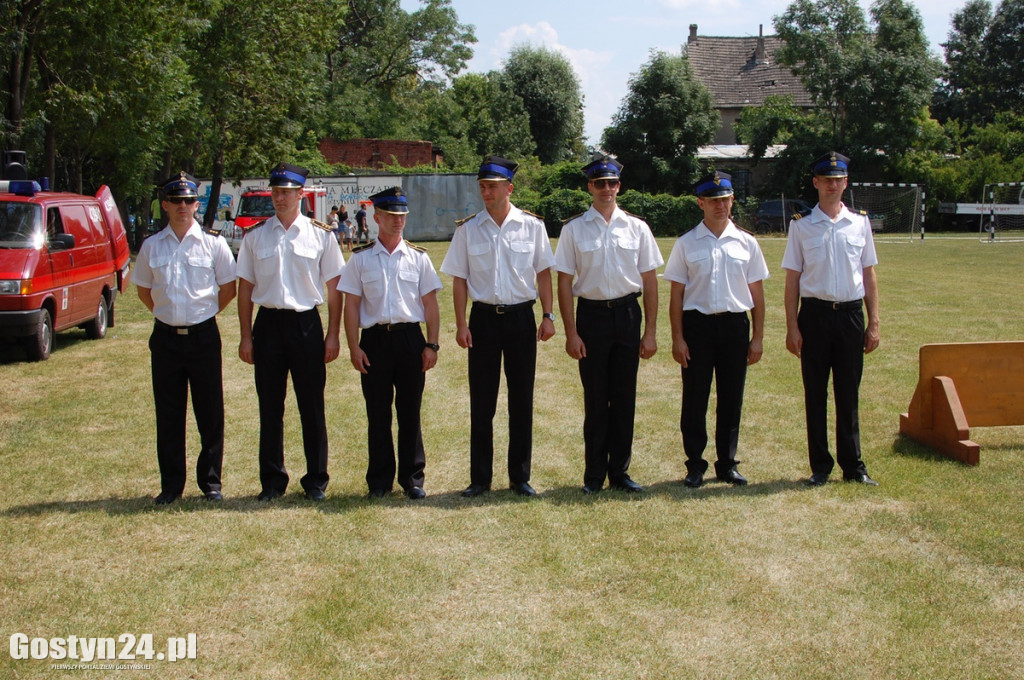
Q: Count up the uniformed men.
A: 7